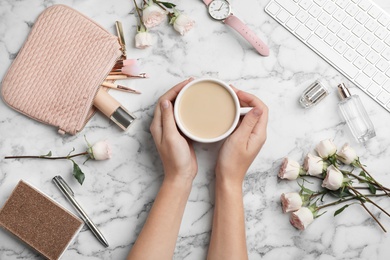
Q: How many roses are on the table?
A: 11